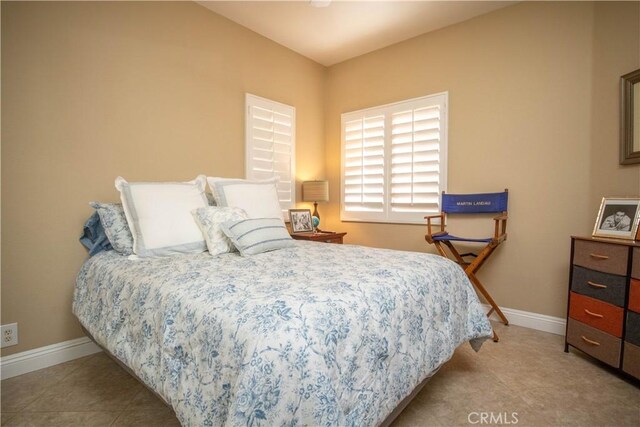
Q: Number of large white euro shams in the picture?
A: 2